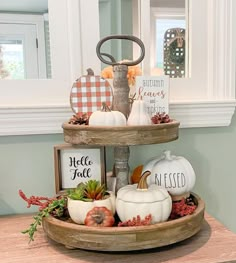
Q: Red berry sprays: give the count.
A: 3